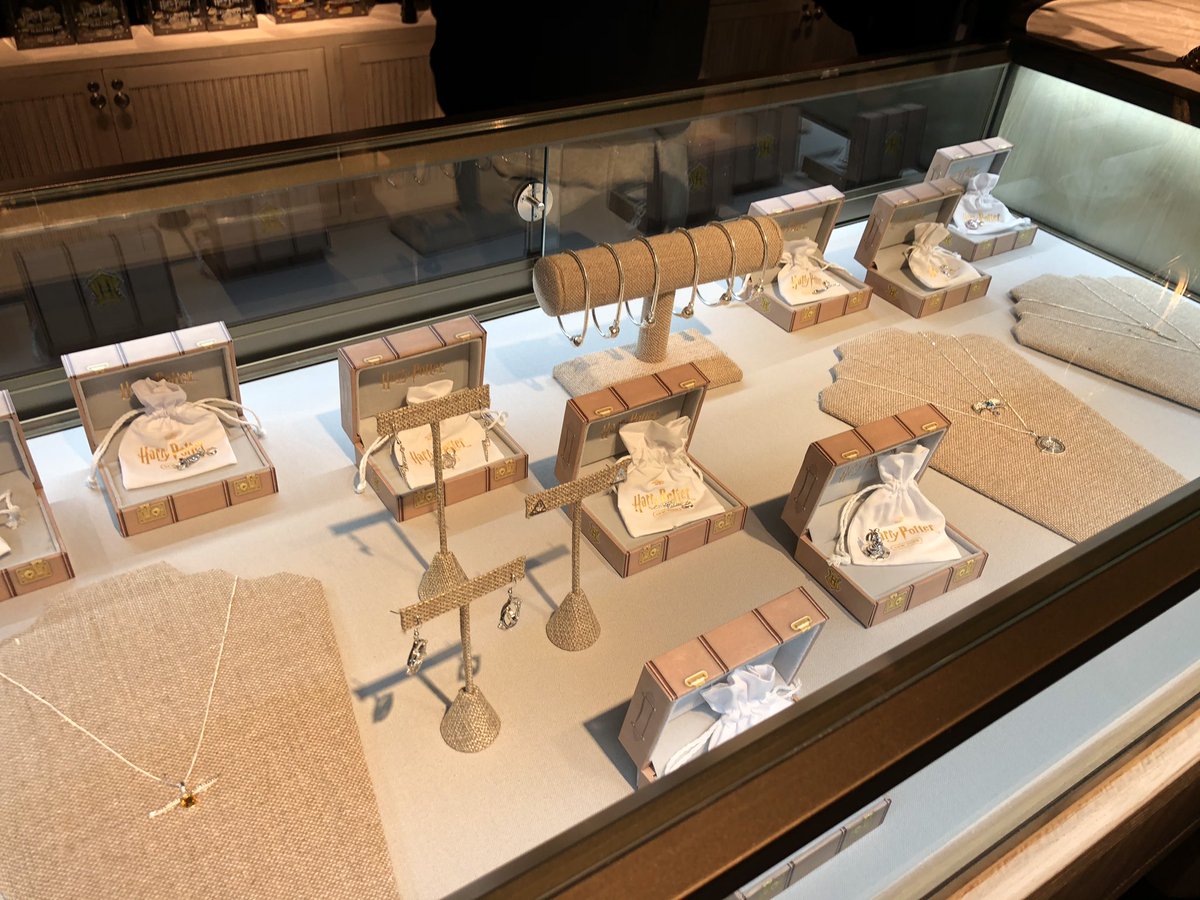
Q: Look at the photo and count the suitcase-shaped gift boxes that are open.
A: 9